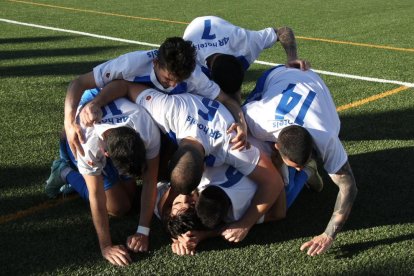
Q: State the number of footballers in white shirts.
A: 7